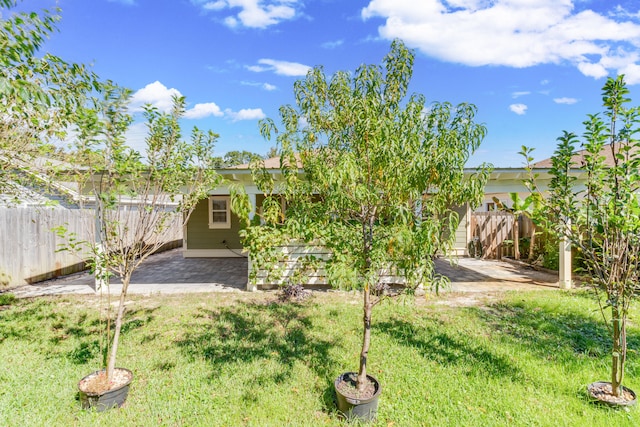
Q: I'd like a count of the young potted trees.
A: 3